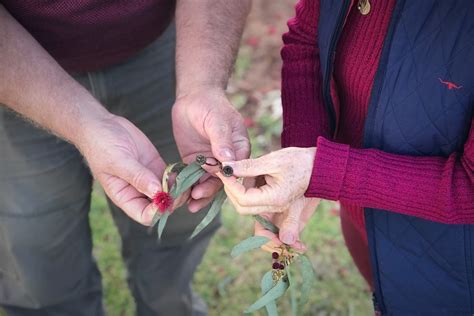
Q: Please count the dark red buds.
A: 3